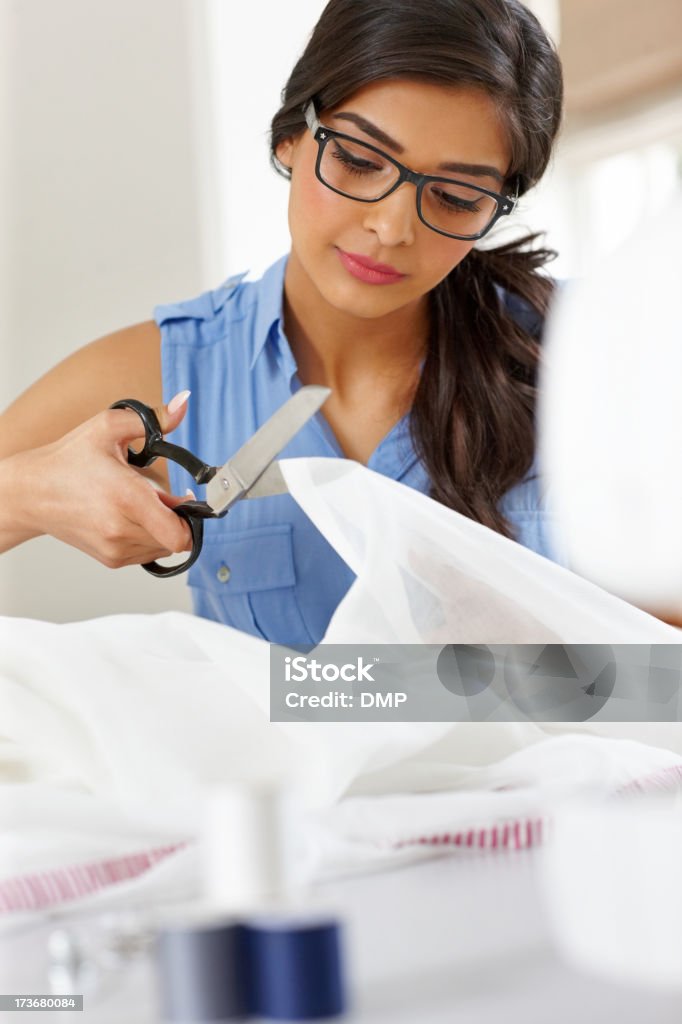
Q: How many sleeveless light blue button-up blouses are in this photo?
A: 1